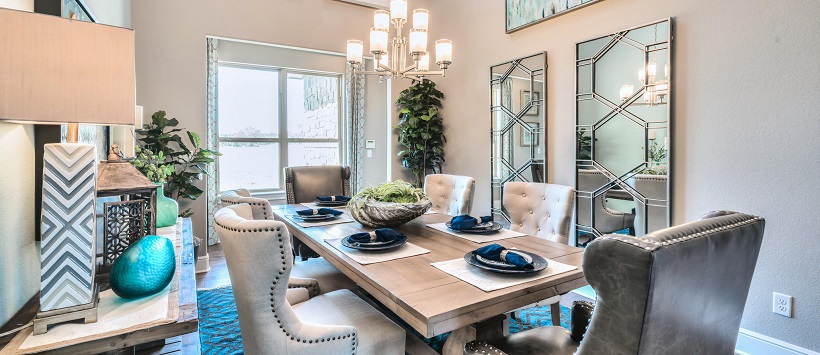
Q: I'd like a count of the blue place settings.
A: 5